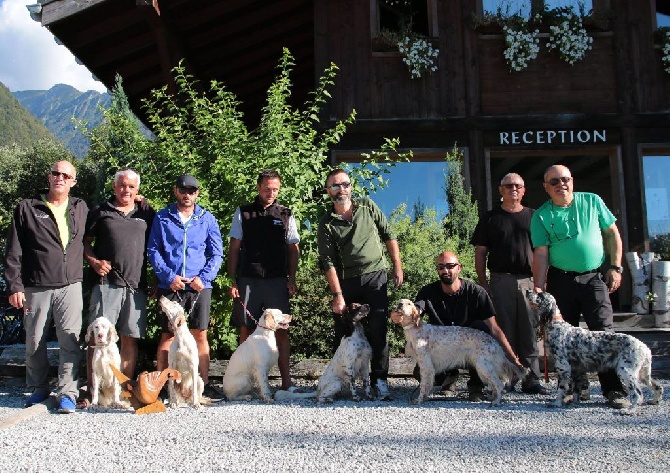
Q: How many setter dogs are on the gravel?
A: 6